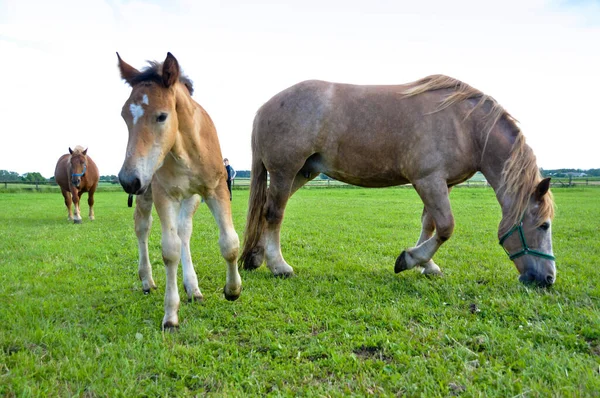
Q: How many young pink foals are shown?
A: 0